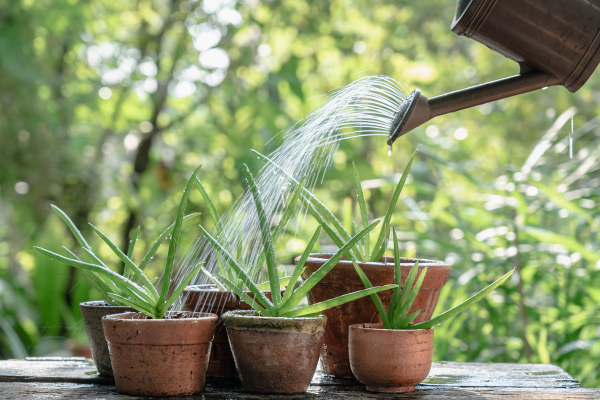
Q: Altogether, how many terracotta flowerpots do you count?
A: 5